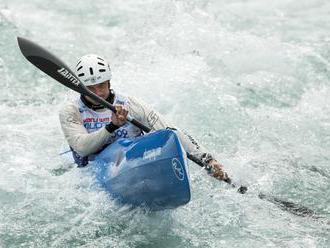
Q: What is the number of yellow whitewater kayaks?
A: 0